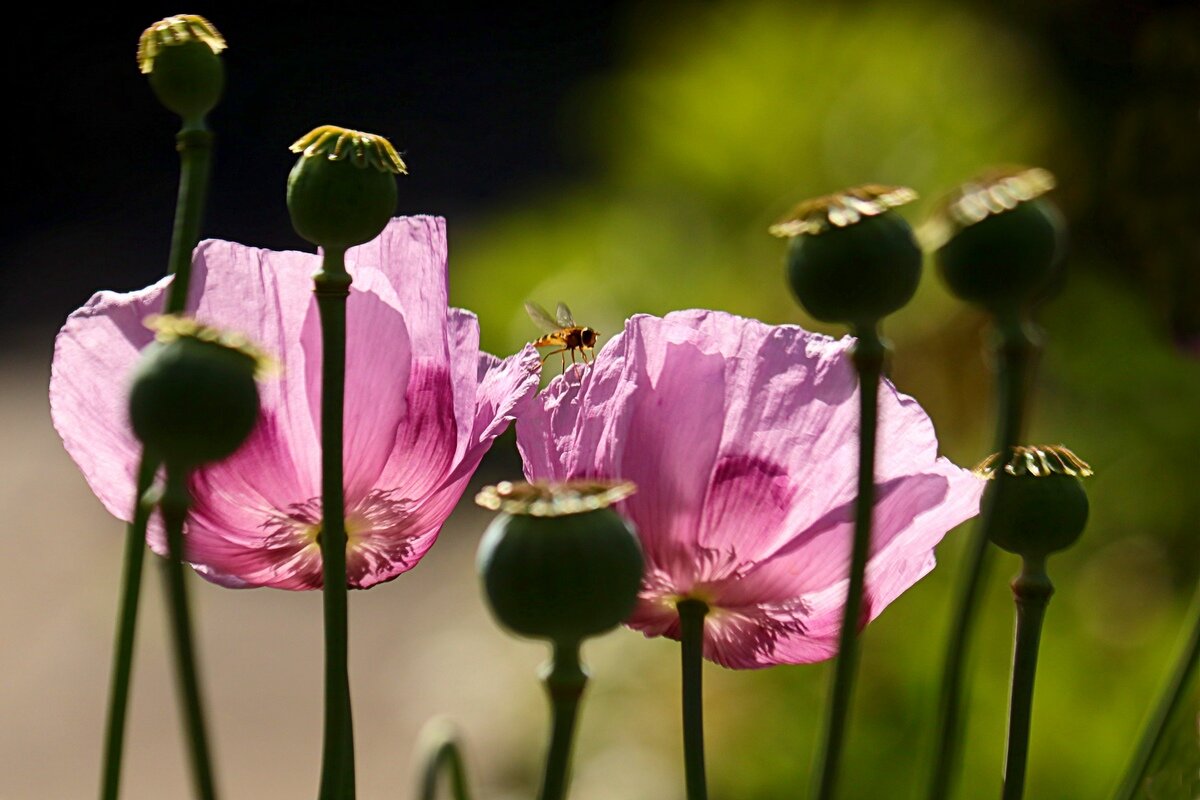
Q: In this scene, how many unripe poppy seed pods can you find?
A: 7